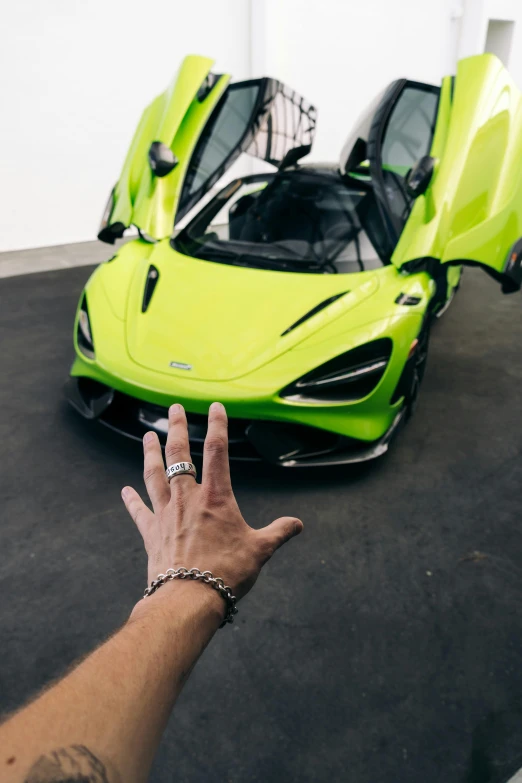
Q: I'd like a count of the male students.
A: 0